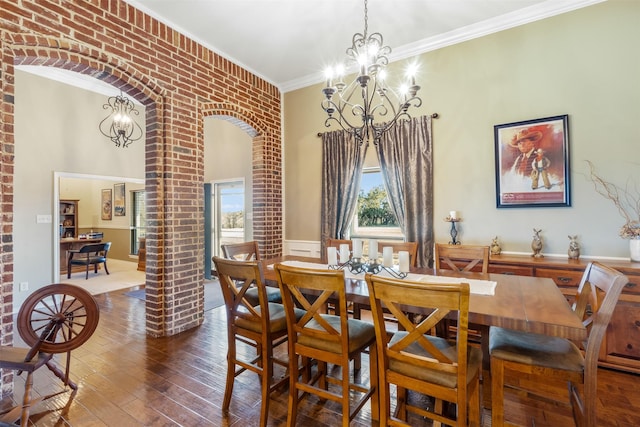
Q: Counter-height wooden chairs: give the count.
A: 8